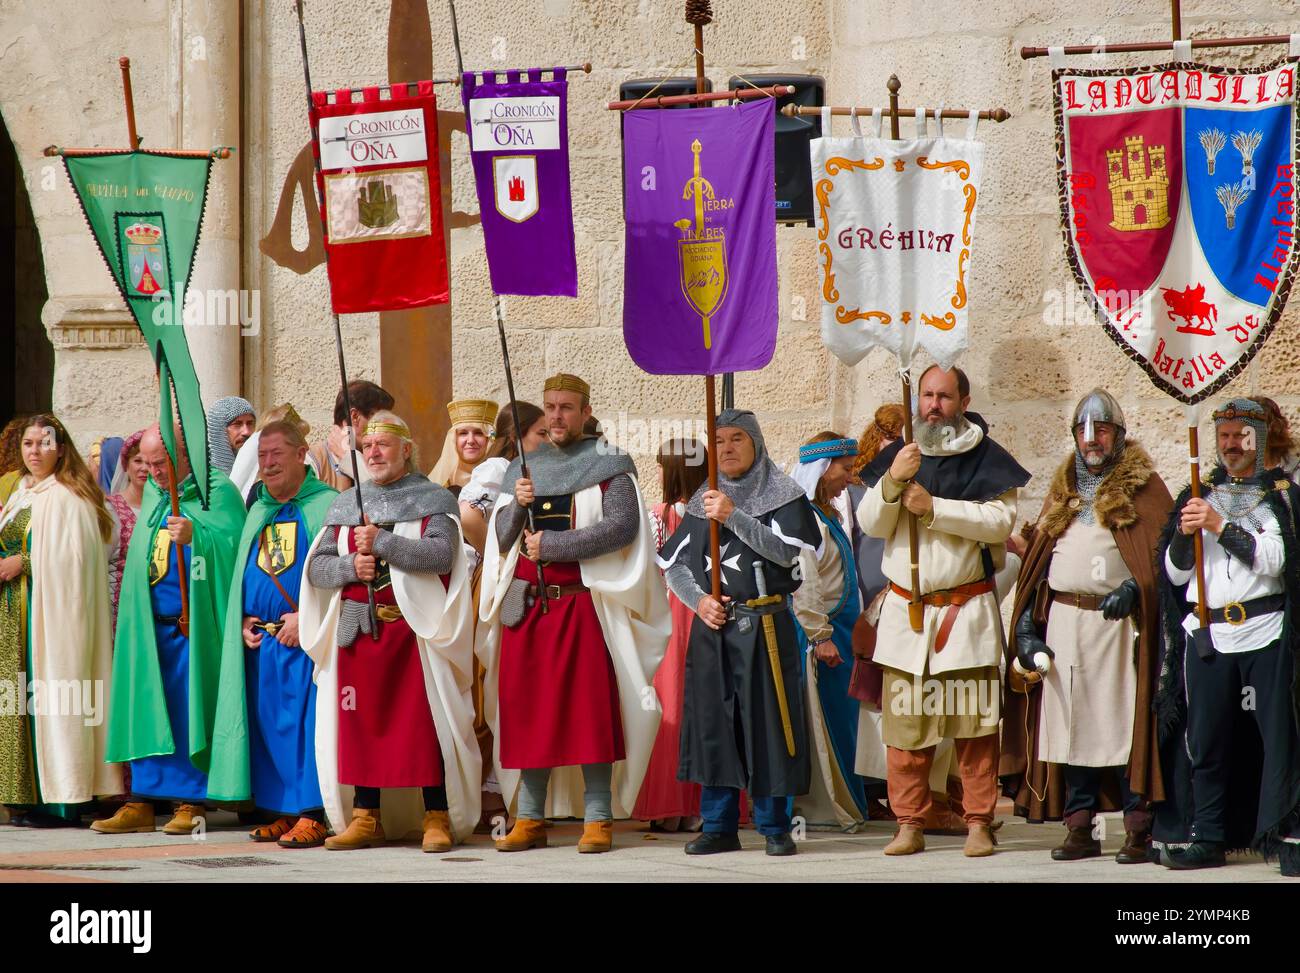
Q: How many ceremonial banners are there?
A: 6